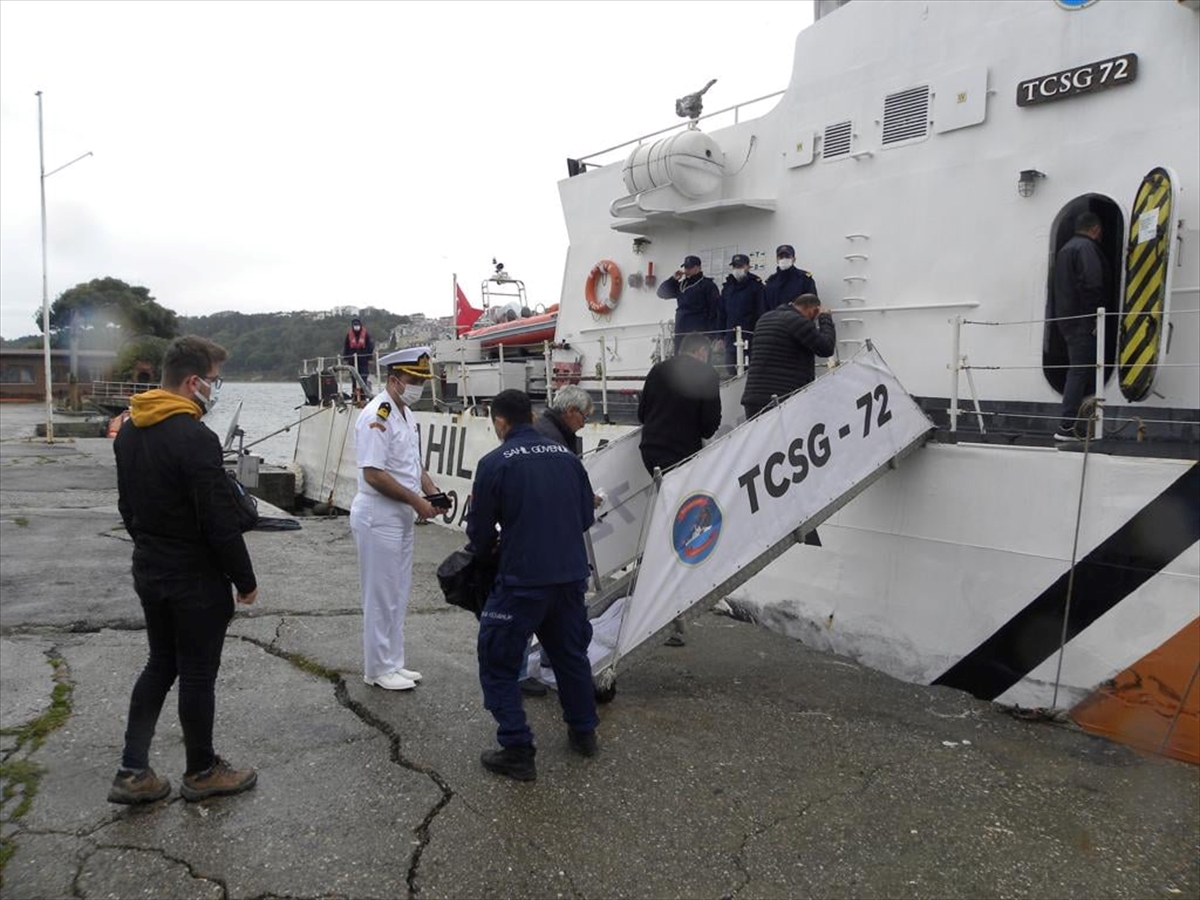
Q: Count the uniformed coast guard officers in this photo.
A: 6